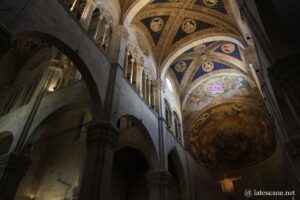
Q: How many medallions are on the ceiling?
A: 7